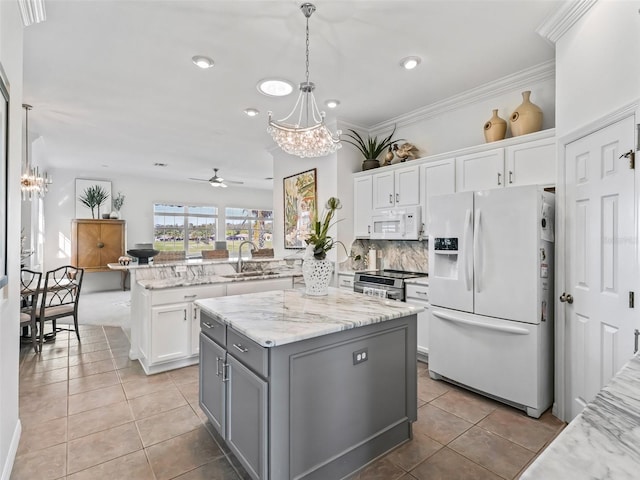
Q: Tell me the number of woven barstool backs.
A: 3